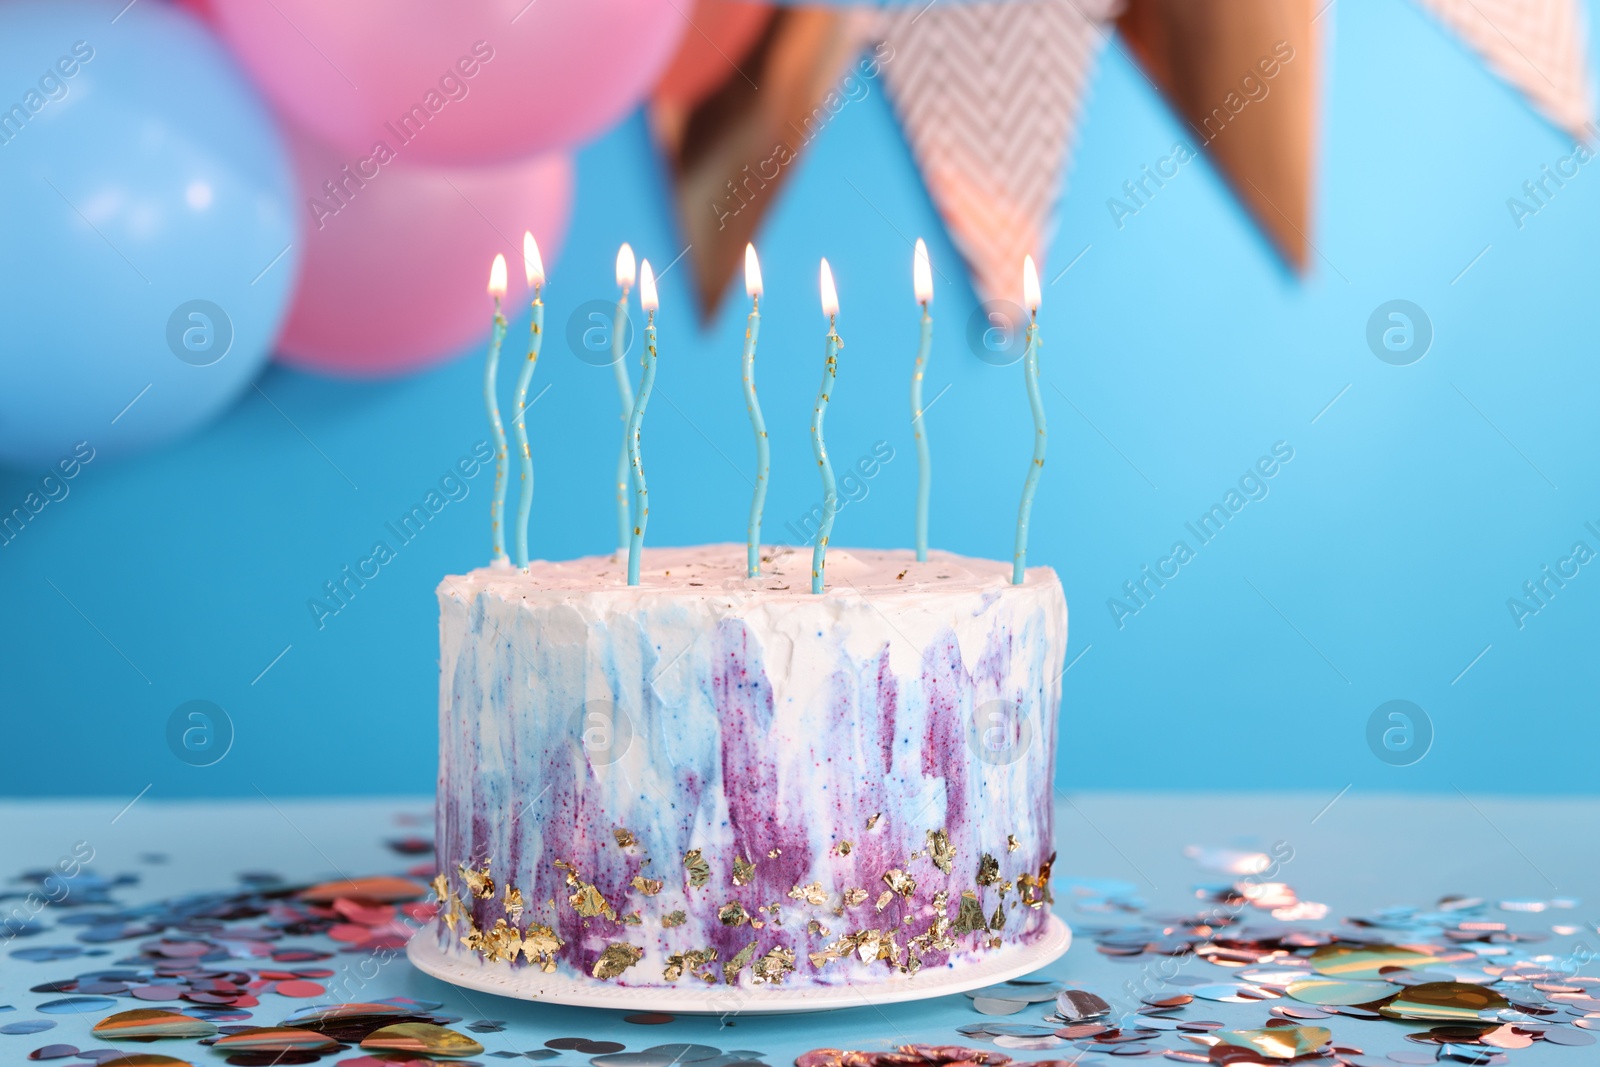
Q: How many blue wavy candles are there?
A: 8